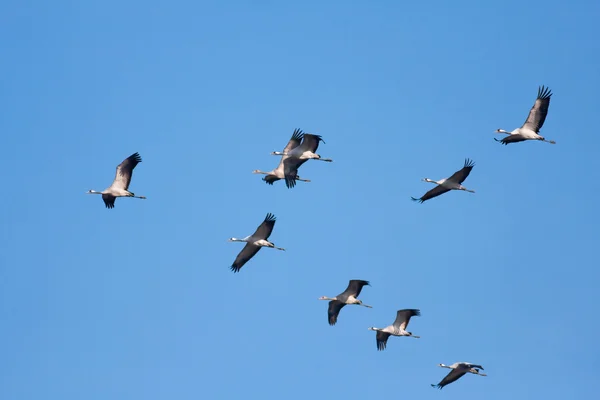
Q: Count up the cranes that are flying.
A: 9